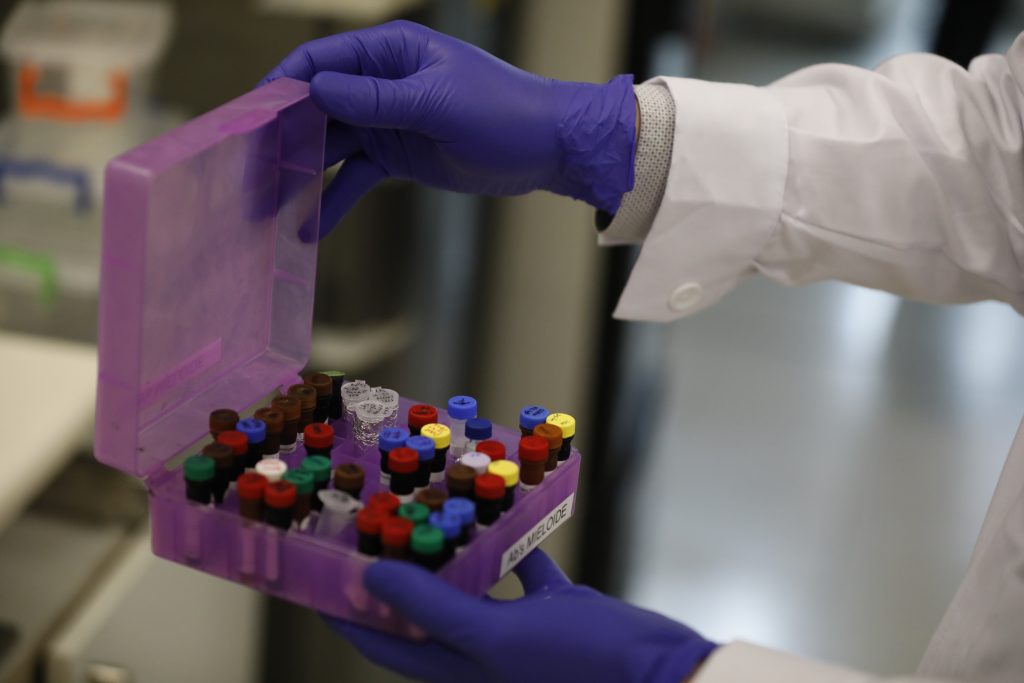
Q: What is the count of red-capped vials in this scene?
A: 12